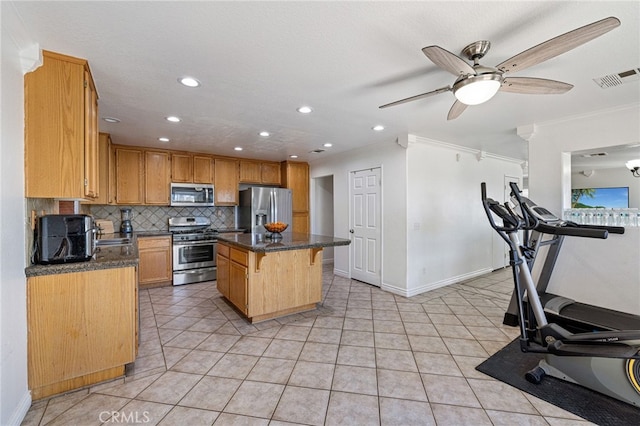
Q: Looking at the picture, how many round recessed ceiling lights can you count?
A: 10